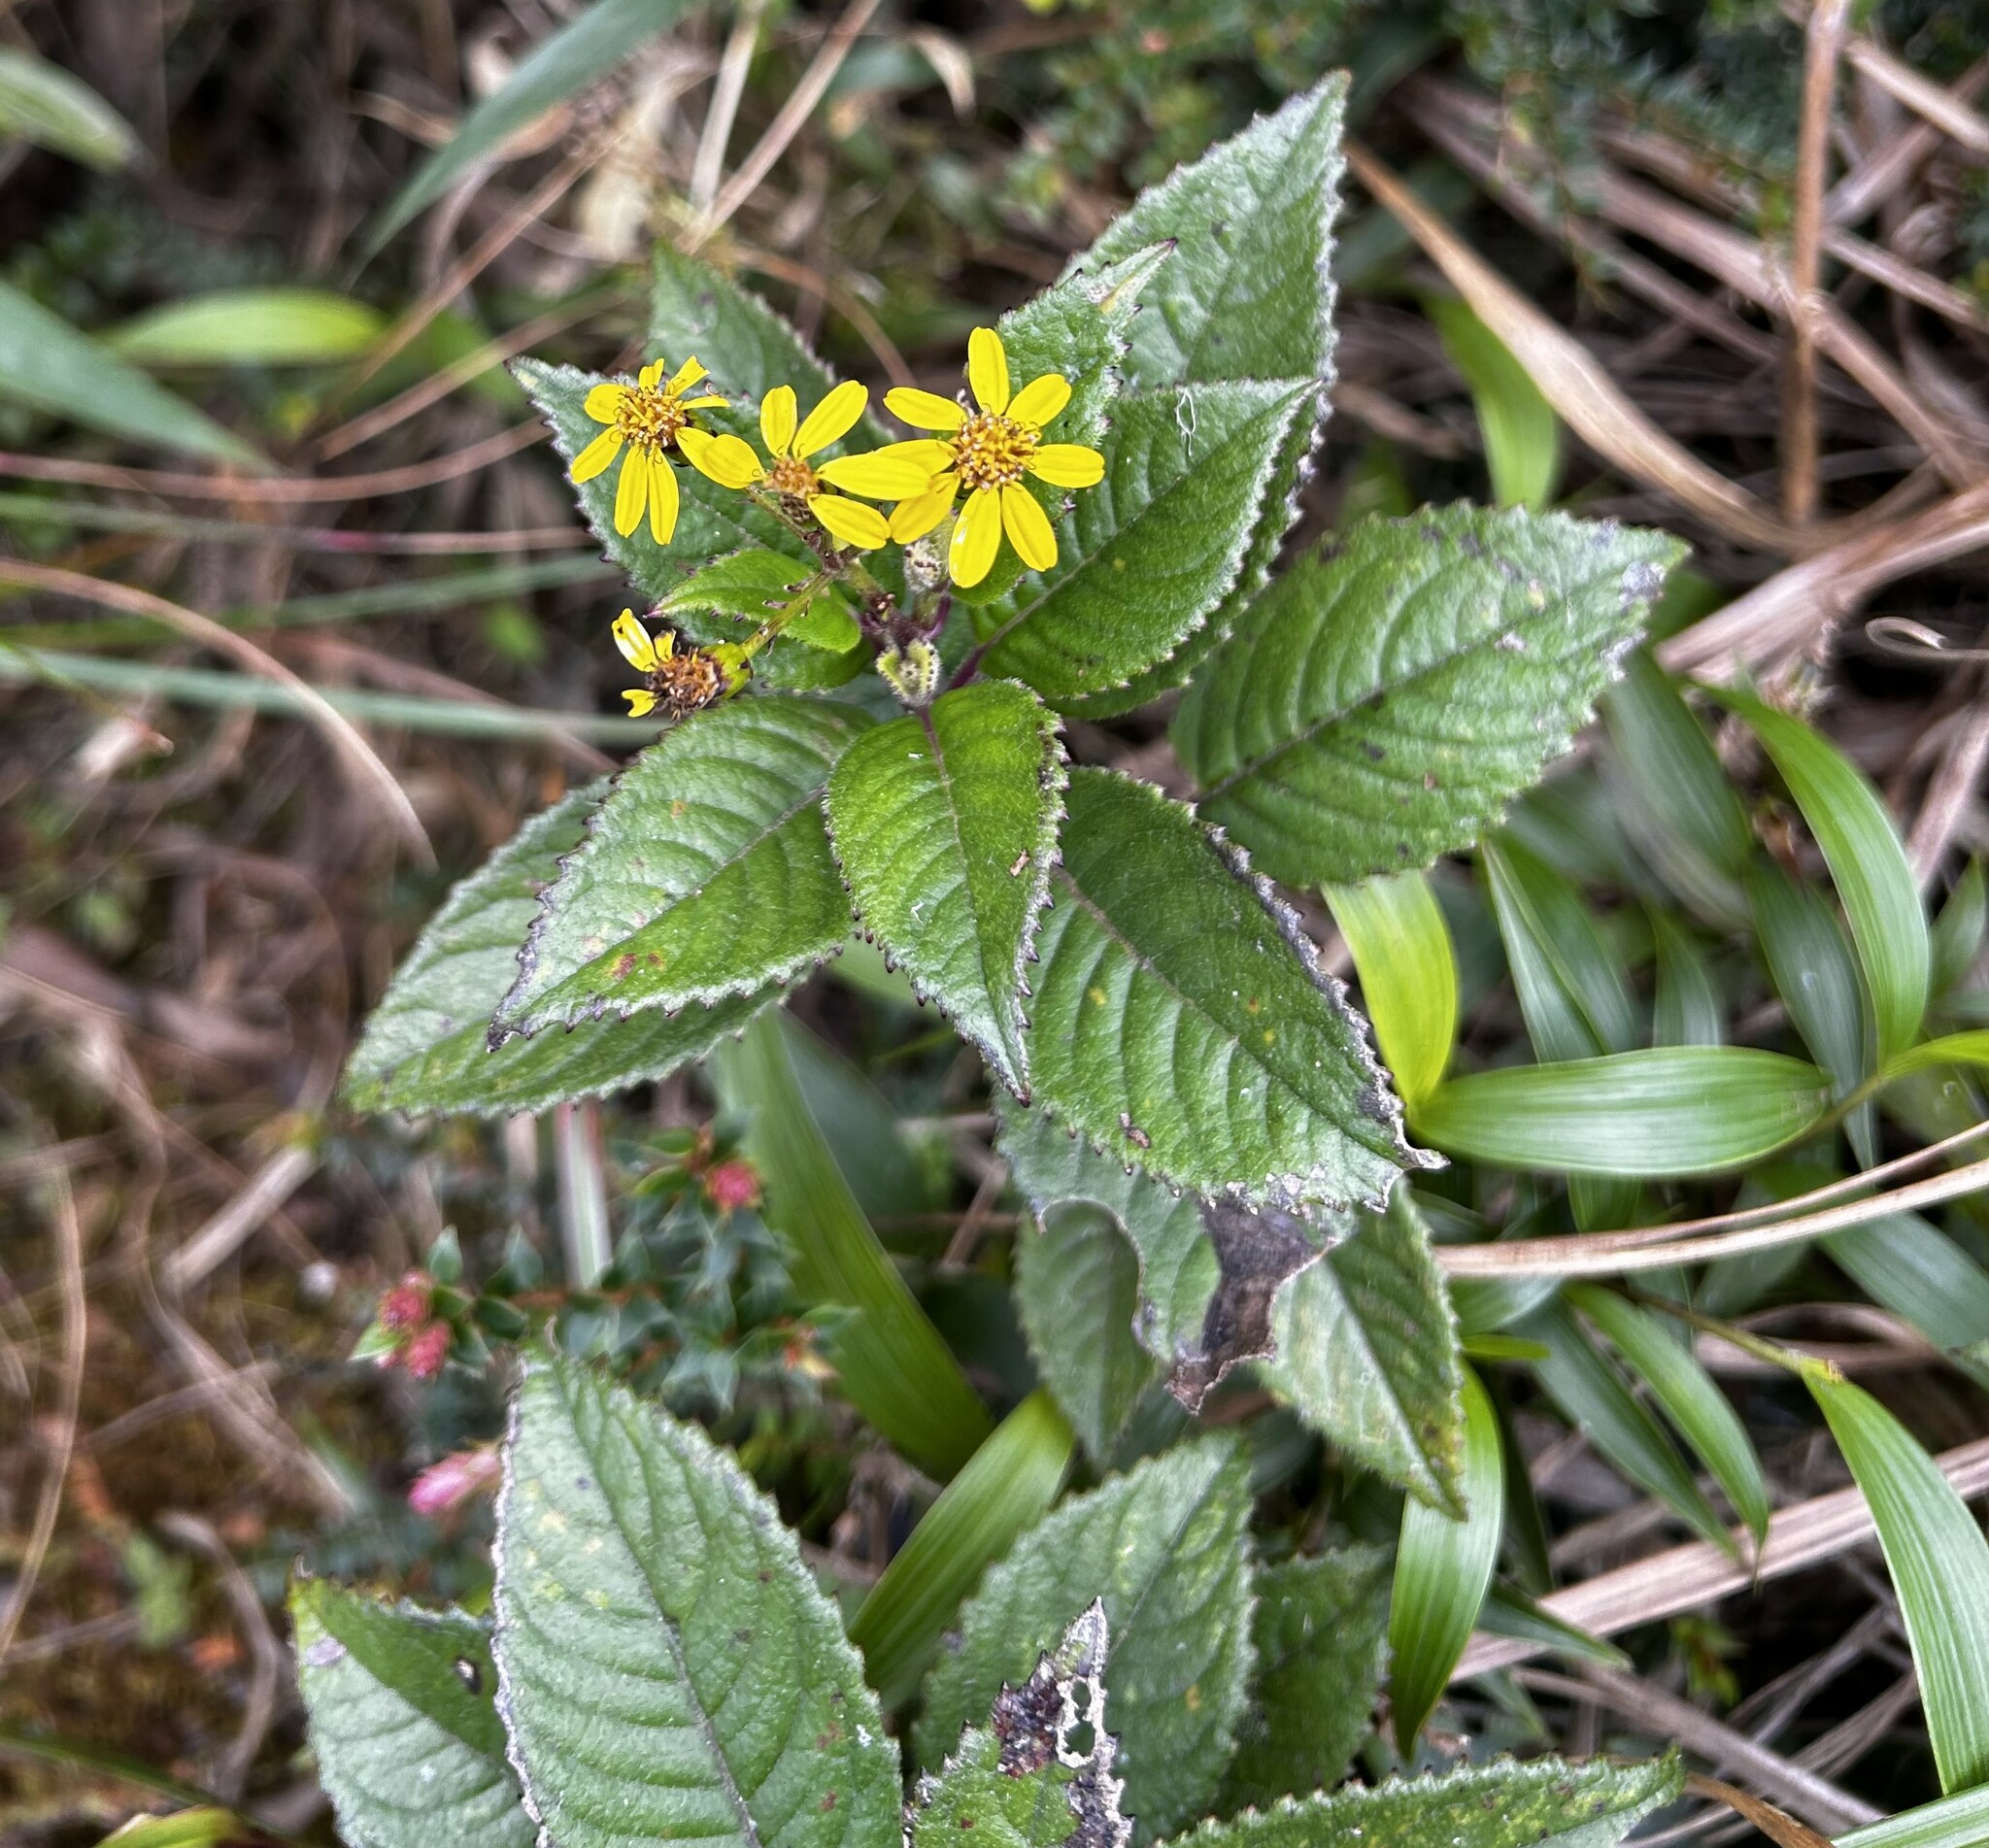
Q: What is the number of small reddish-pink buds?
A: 4